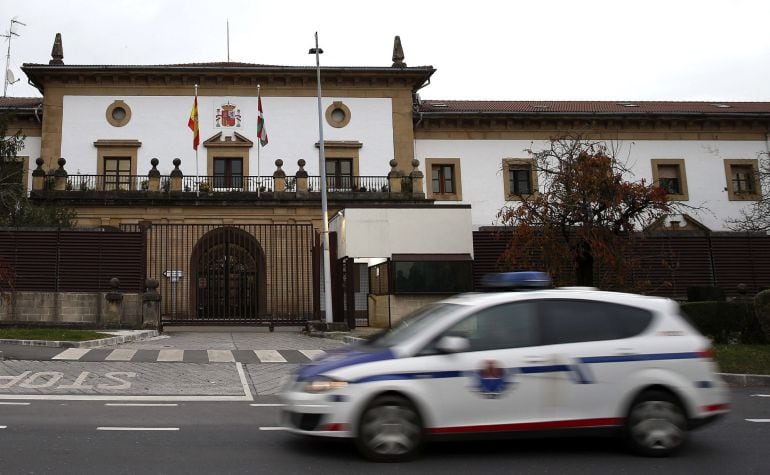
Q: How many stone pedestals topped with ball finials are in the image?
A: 10